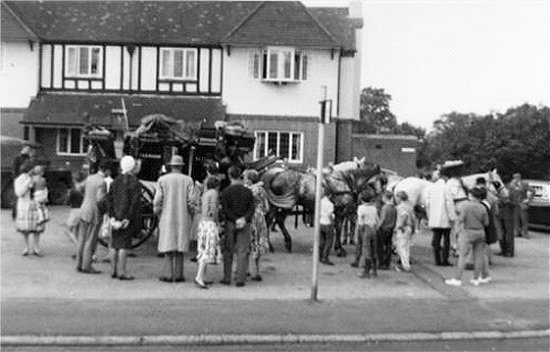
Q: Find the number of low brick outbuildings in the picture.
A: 1